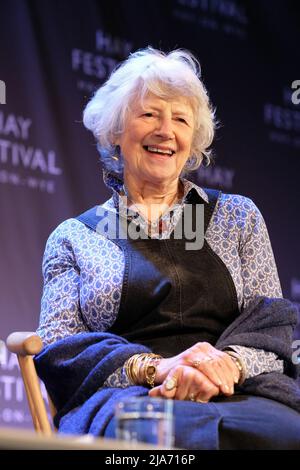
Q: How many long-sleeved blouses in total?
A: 1